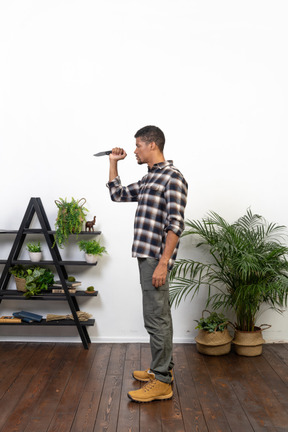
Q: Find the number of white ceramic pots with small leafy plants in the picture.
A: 2